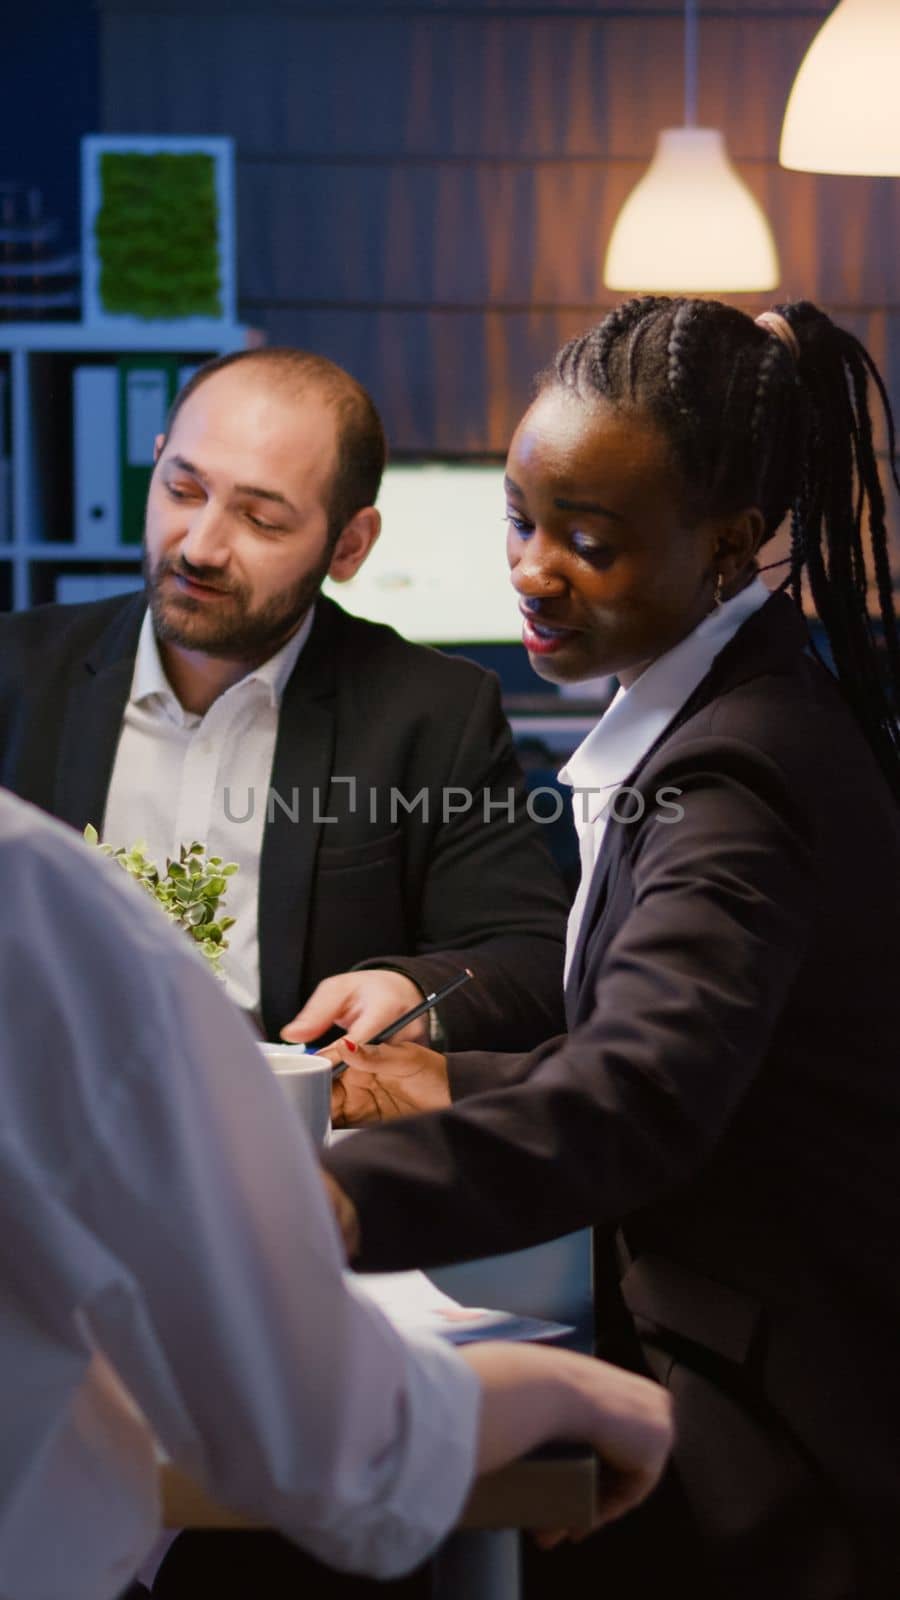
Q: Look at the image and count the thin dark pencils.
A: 1